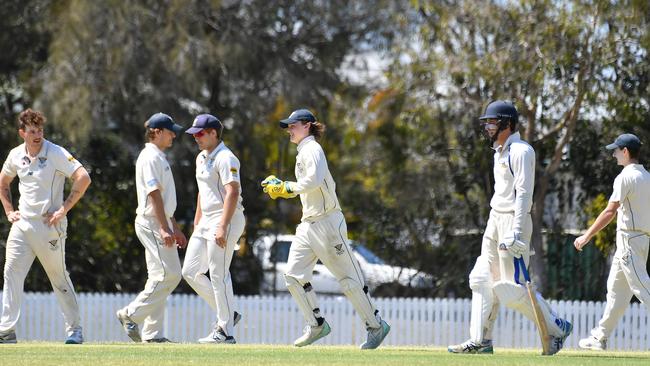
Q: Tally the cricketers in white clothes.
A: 6